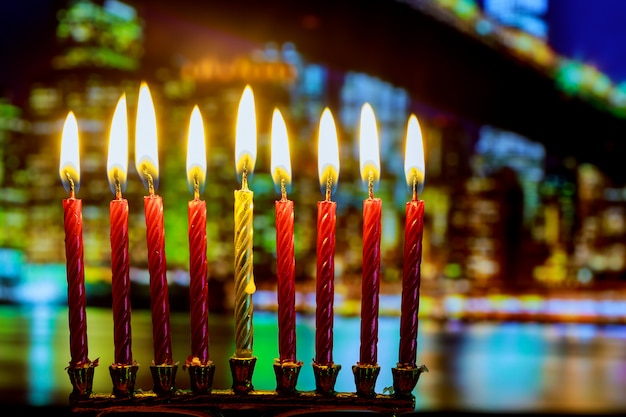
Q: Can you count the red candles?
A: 8